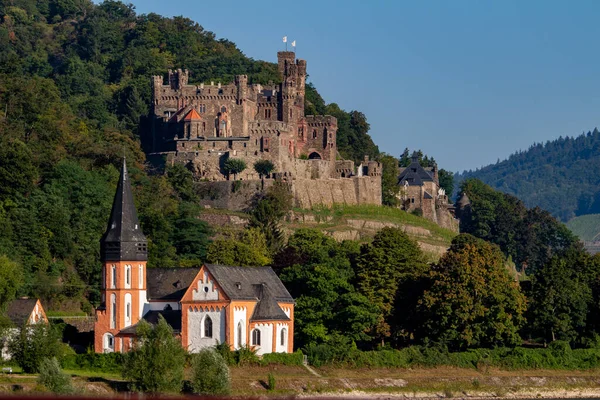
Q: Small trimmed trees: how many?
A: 2